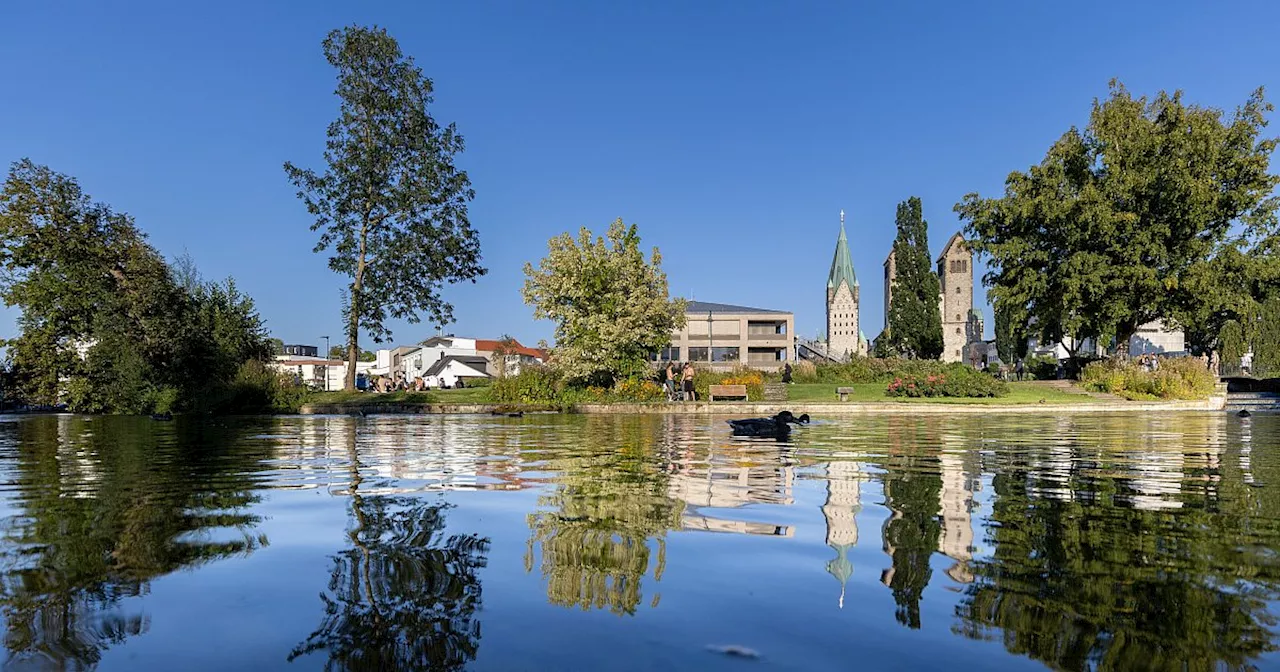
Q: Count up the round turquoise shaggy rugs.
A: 0